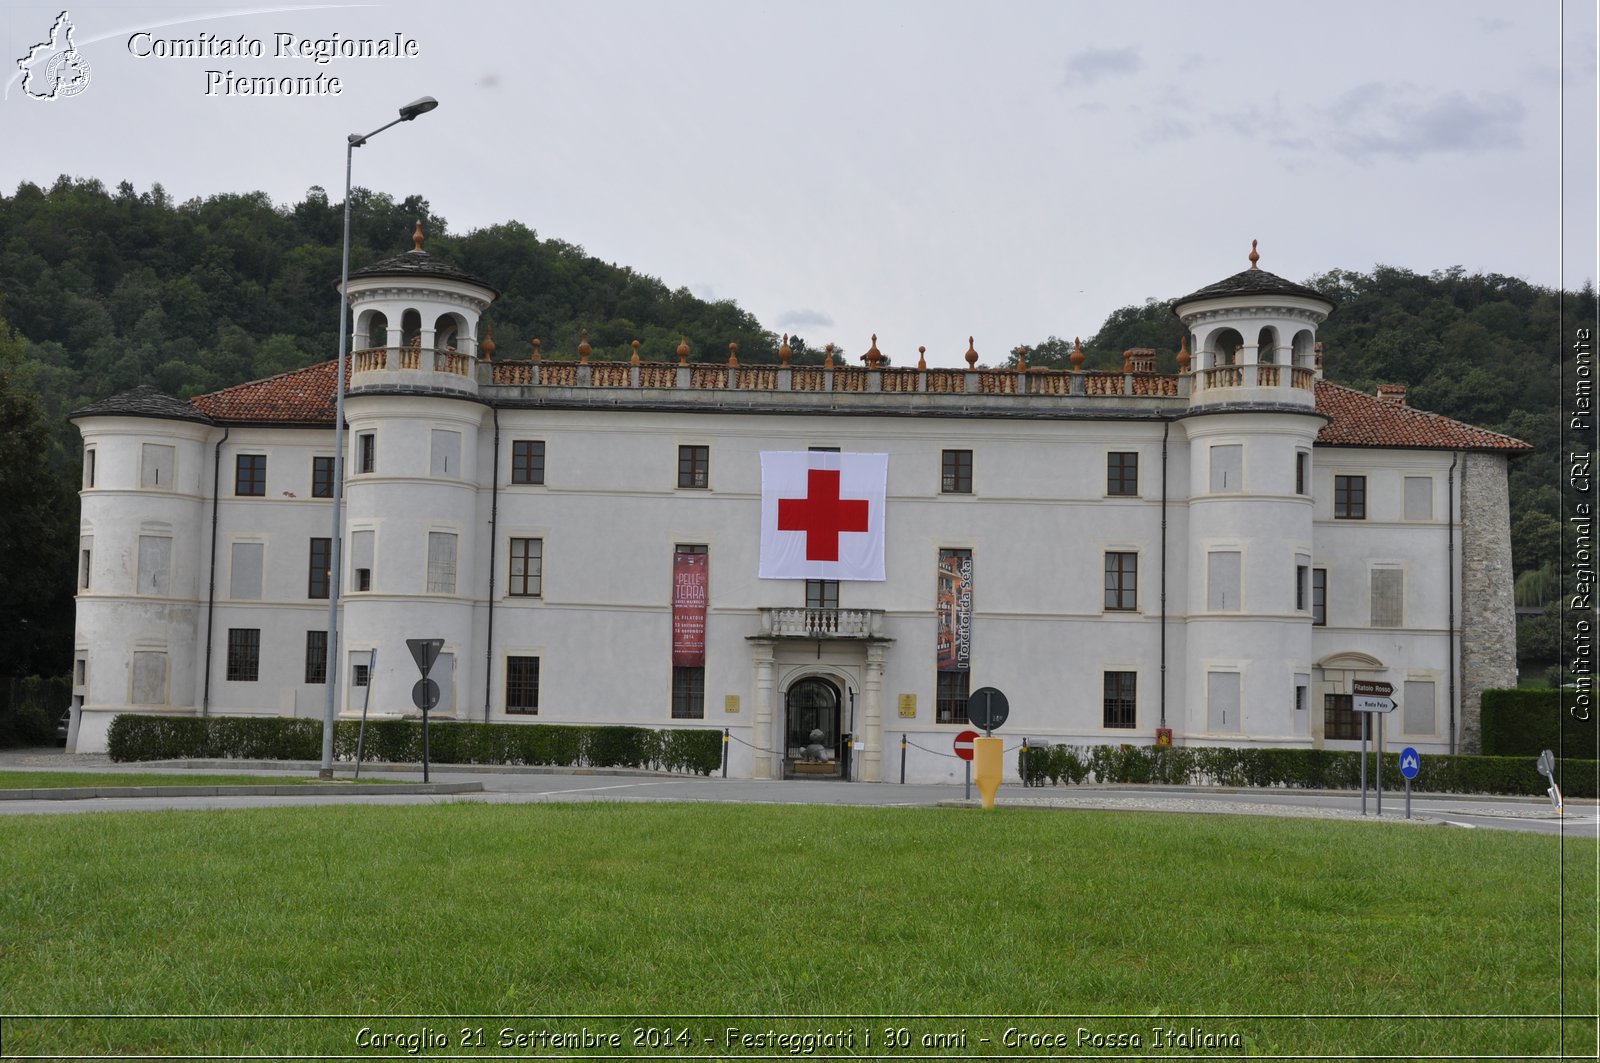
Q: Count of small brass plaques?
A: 2